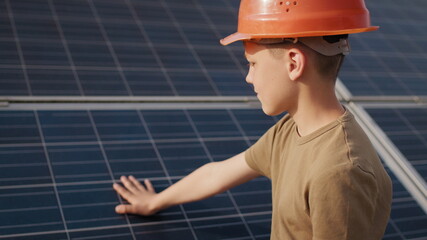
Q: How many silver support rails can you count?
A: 2